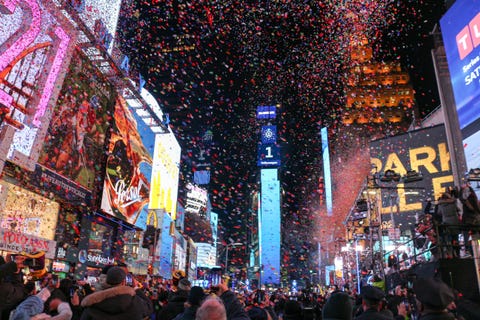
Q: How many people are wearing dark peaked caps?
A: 2